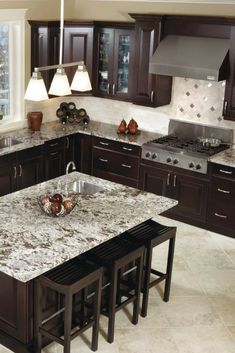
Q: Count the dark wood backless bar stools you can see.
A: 3